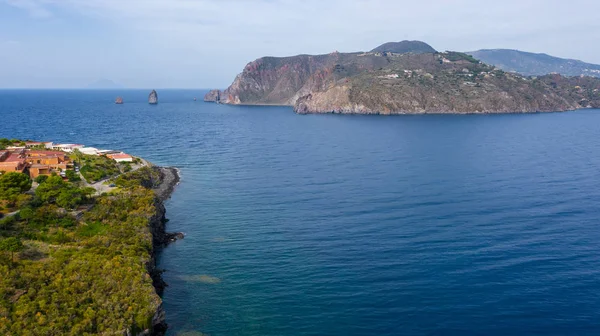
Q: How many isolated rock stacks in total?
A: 2